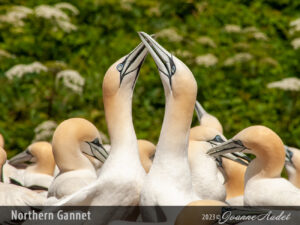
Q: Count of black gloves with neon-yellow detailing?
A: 0